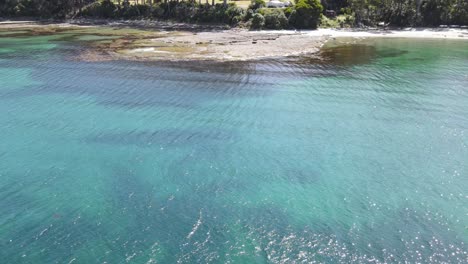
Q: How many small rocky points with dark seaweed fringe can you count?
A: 1